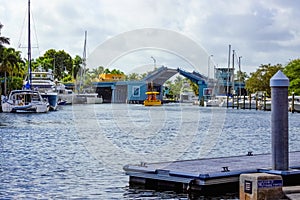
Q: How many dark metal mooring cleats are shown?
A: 3